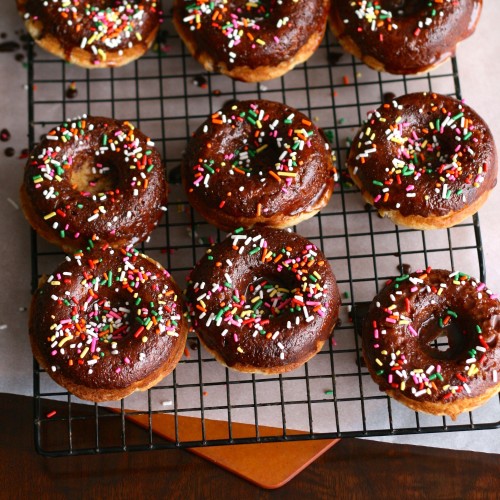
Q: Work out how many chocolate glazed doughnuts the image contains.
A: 9